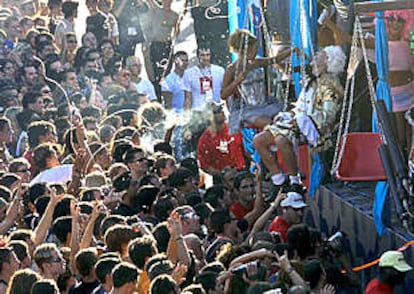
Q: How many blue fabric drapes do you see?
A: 3